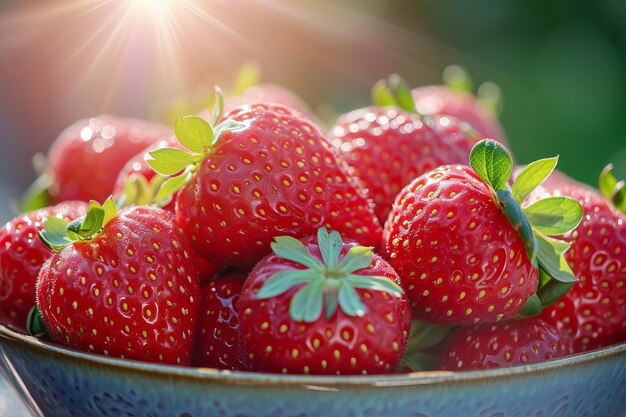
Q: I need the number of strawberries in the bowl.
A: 13